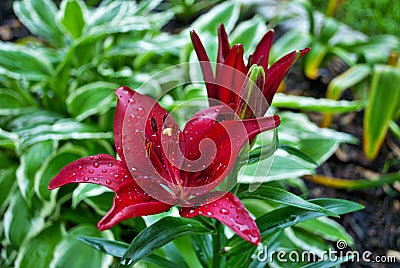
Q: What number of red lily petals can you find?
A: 11